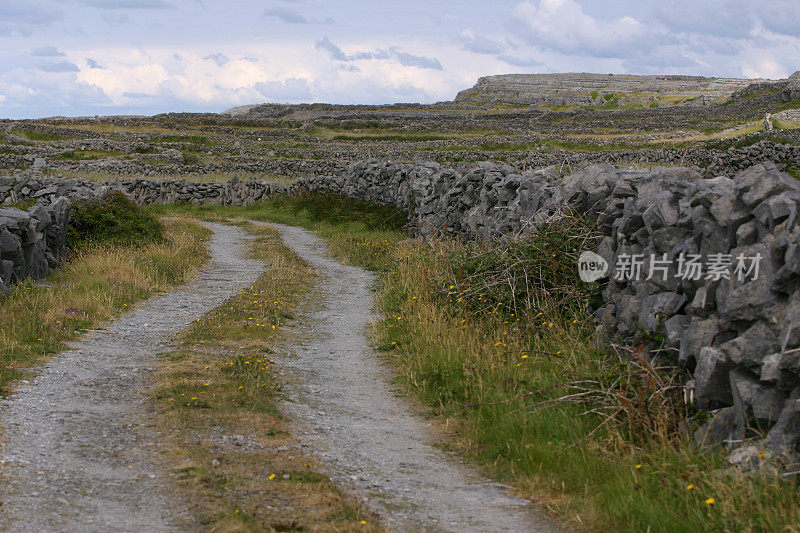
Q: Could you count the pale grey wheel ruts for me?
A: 2